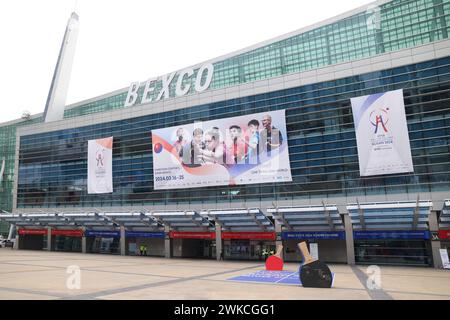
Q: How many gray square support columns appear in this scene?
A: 9